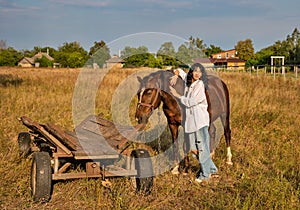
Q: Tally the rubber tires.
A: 3